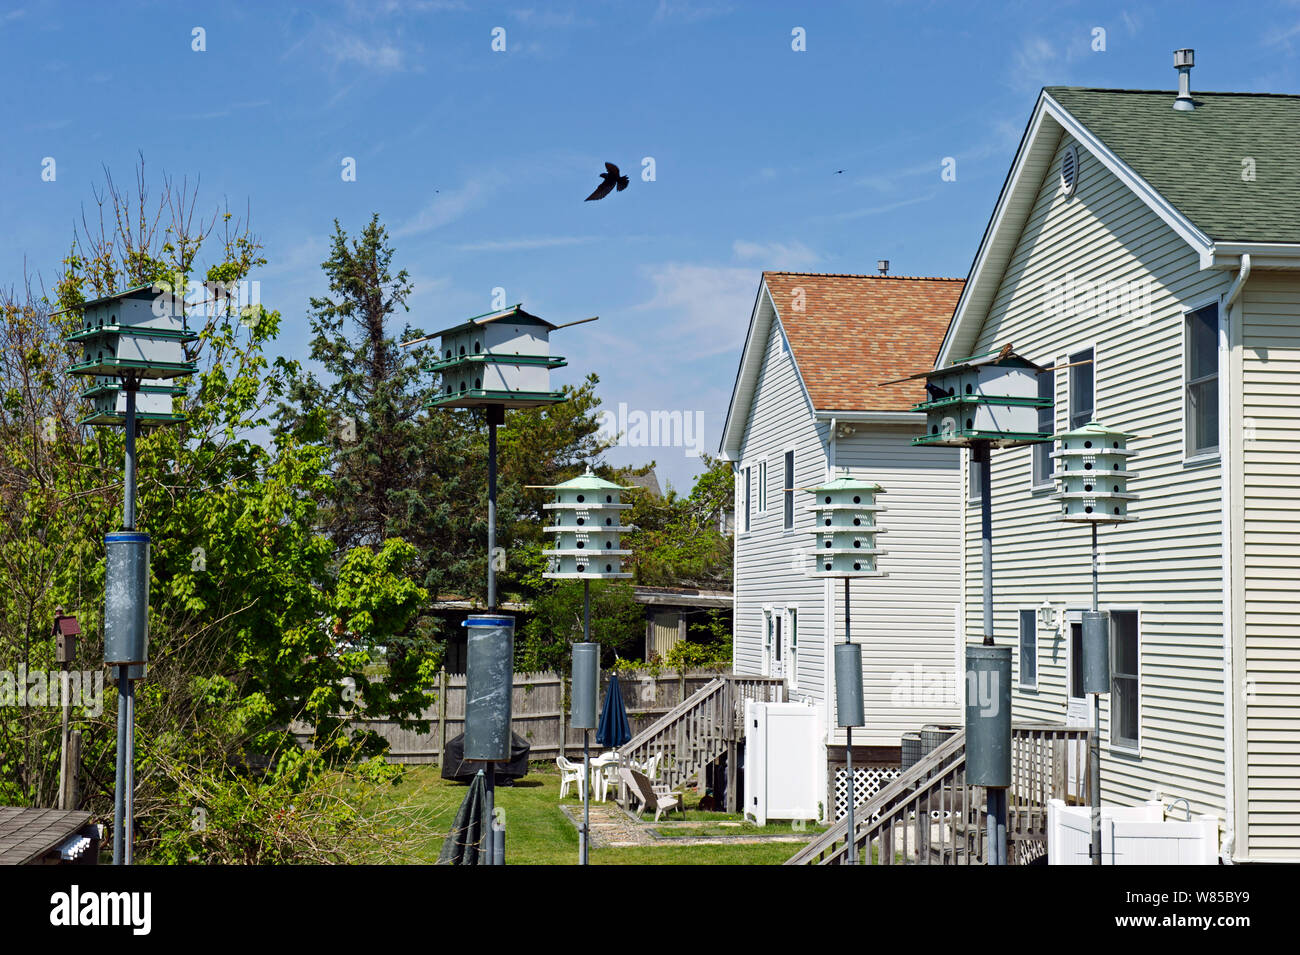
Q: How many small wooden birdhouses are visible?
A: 1